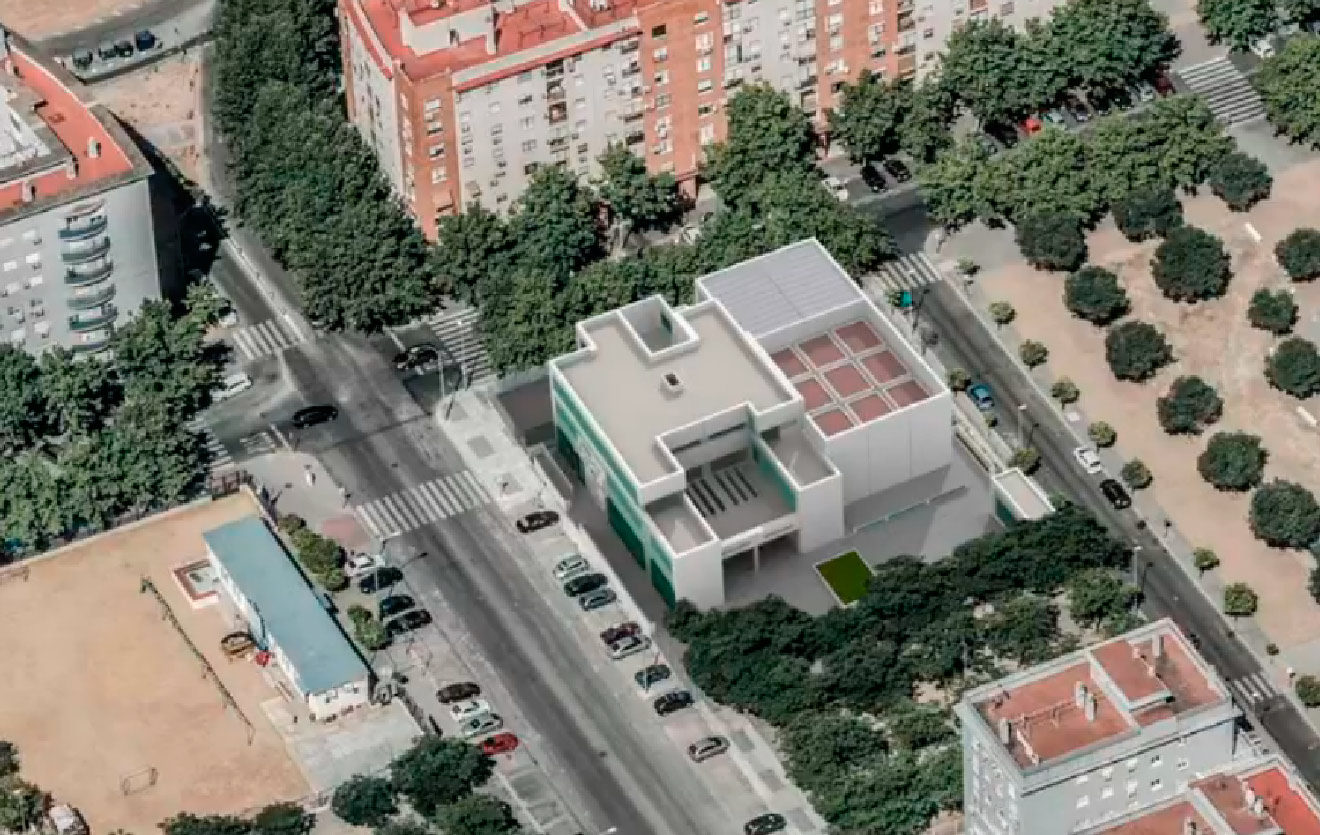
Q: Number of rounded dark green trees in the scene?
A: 12